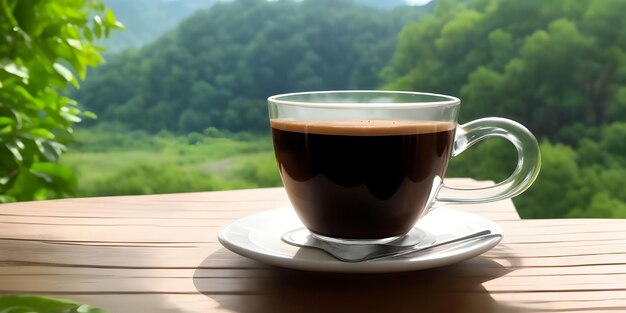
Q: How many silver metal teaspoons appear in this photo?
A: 1